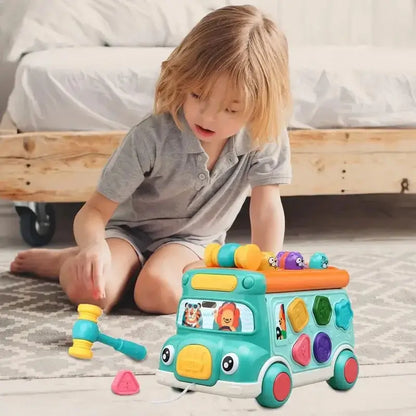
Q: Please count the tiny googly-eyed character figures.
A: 3